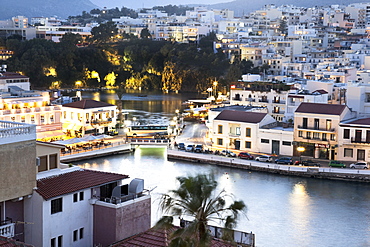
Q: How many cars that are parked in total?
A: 10